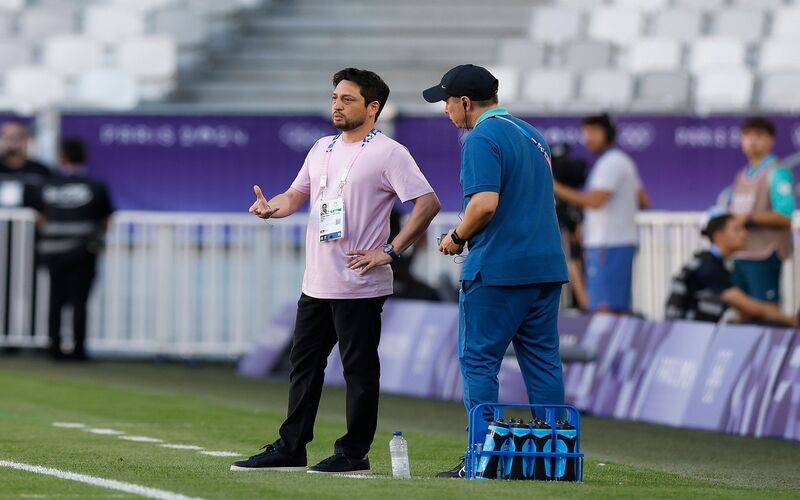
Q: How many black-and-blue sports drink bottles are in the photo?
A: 4